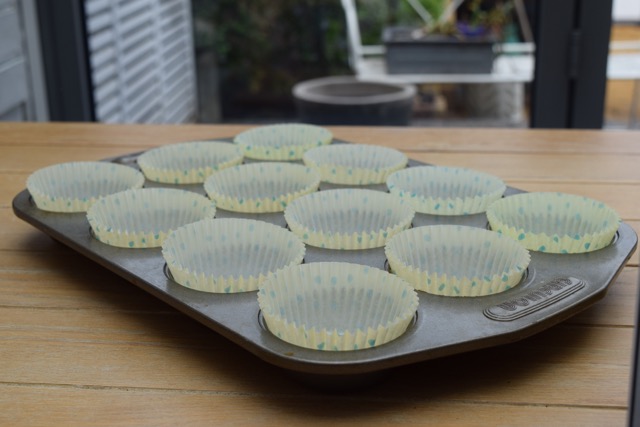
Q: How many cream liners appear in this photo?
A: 12